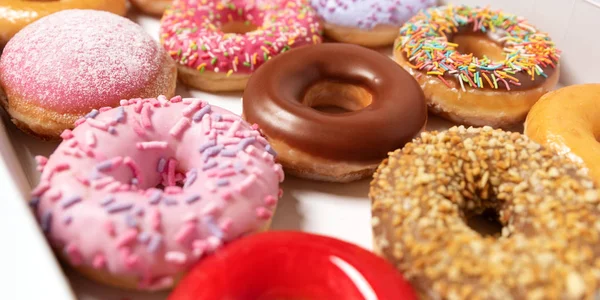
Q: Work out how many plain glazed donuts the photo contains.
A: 2